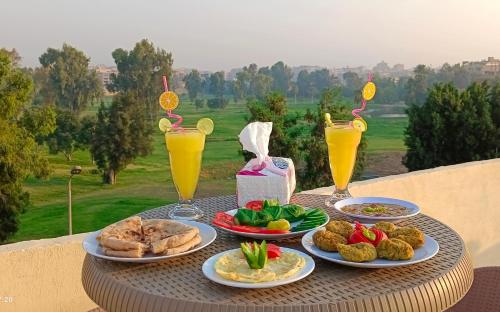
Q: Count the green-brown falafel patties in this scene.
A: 6